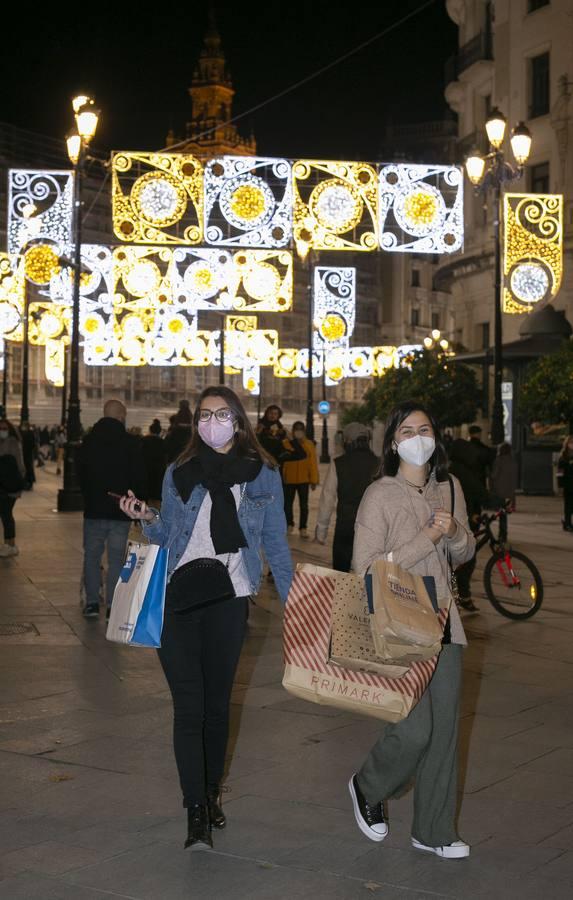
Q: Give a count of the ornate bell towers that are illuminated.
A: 1